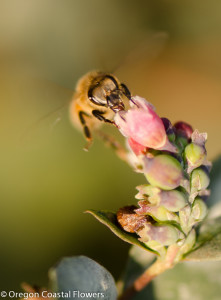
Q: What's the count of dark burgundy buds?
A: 2